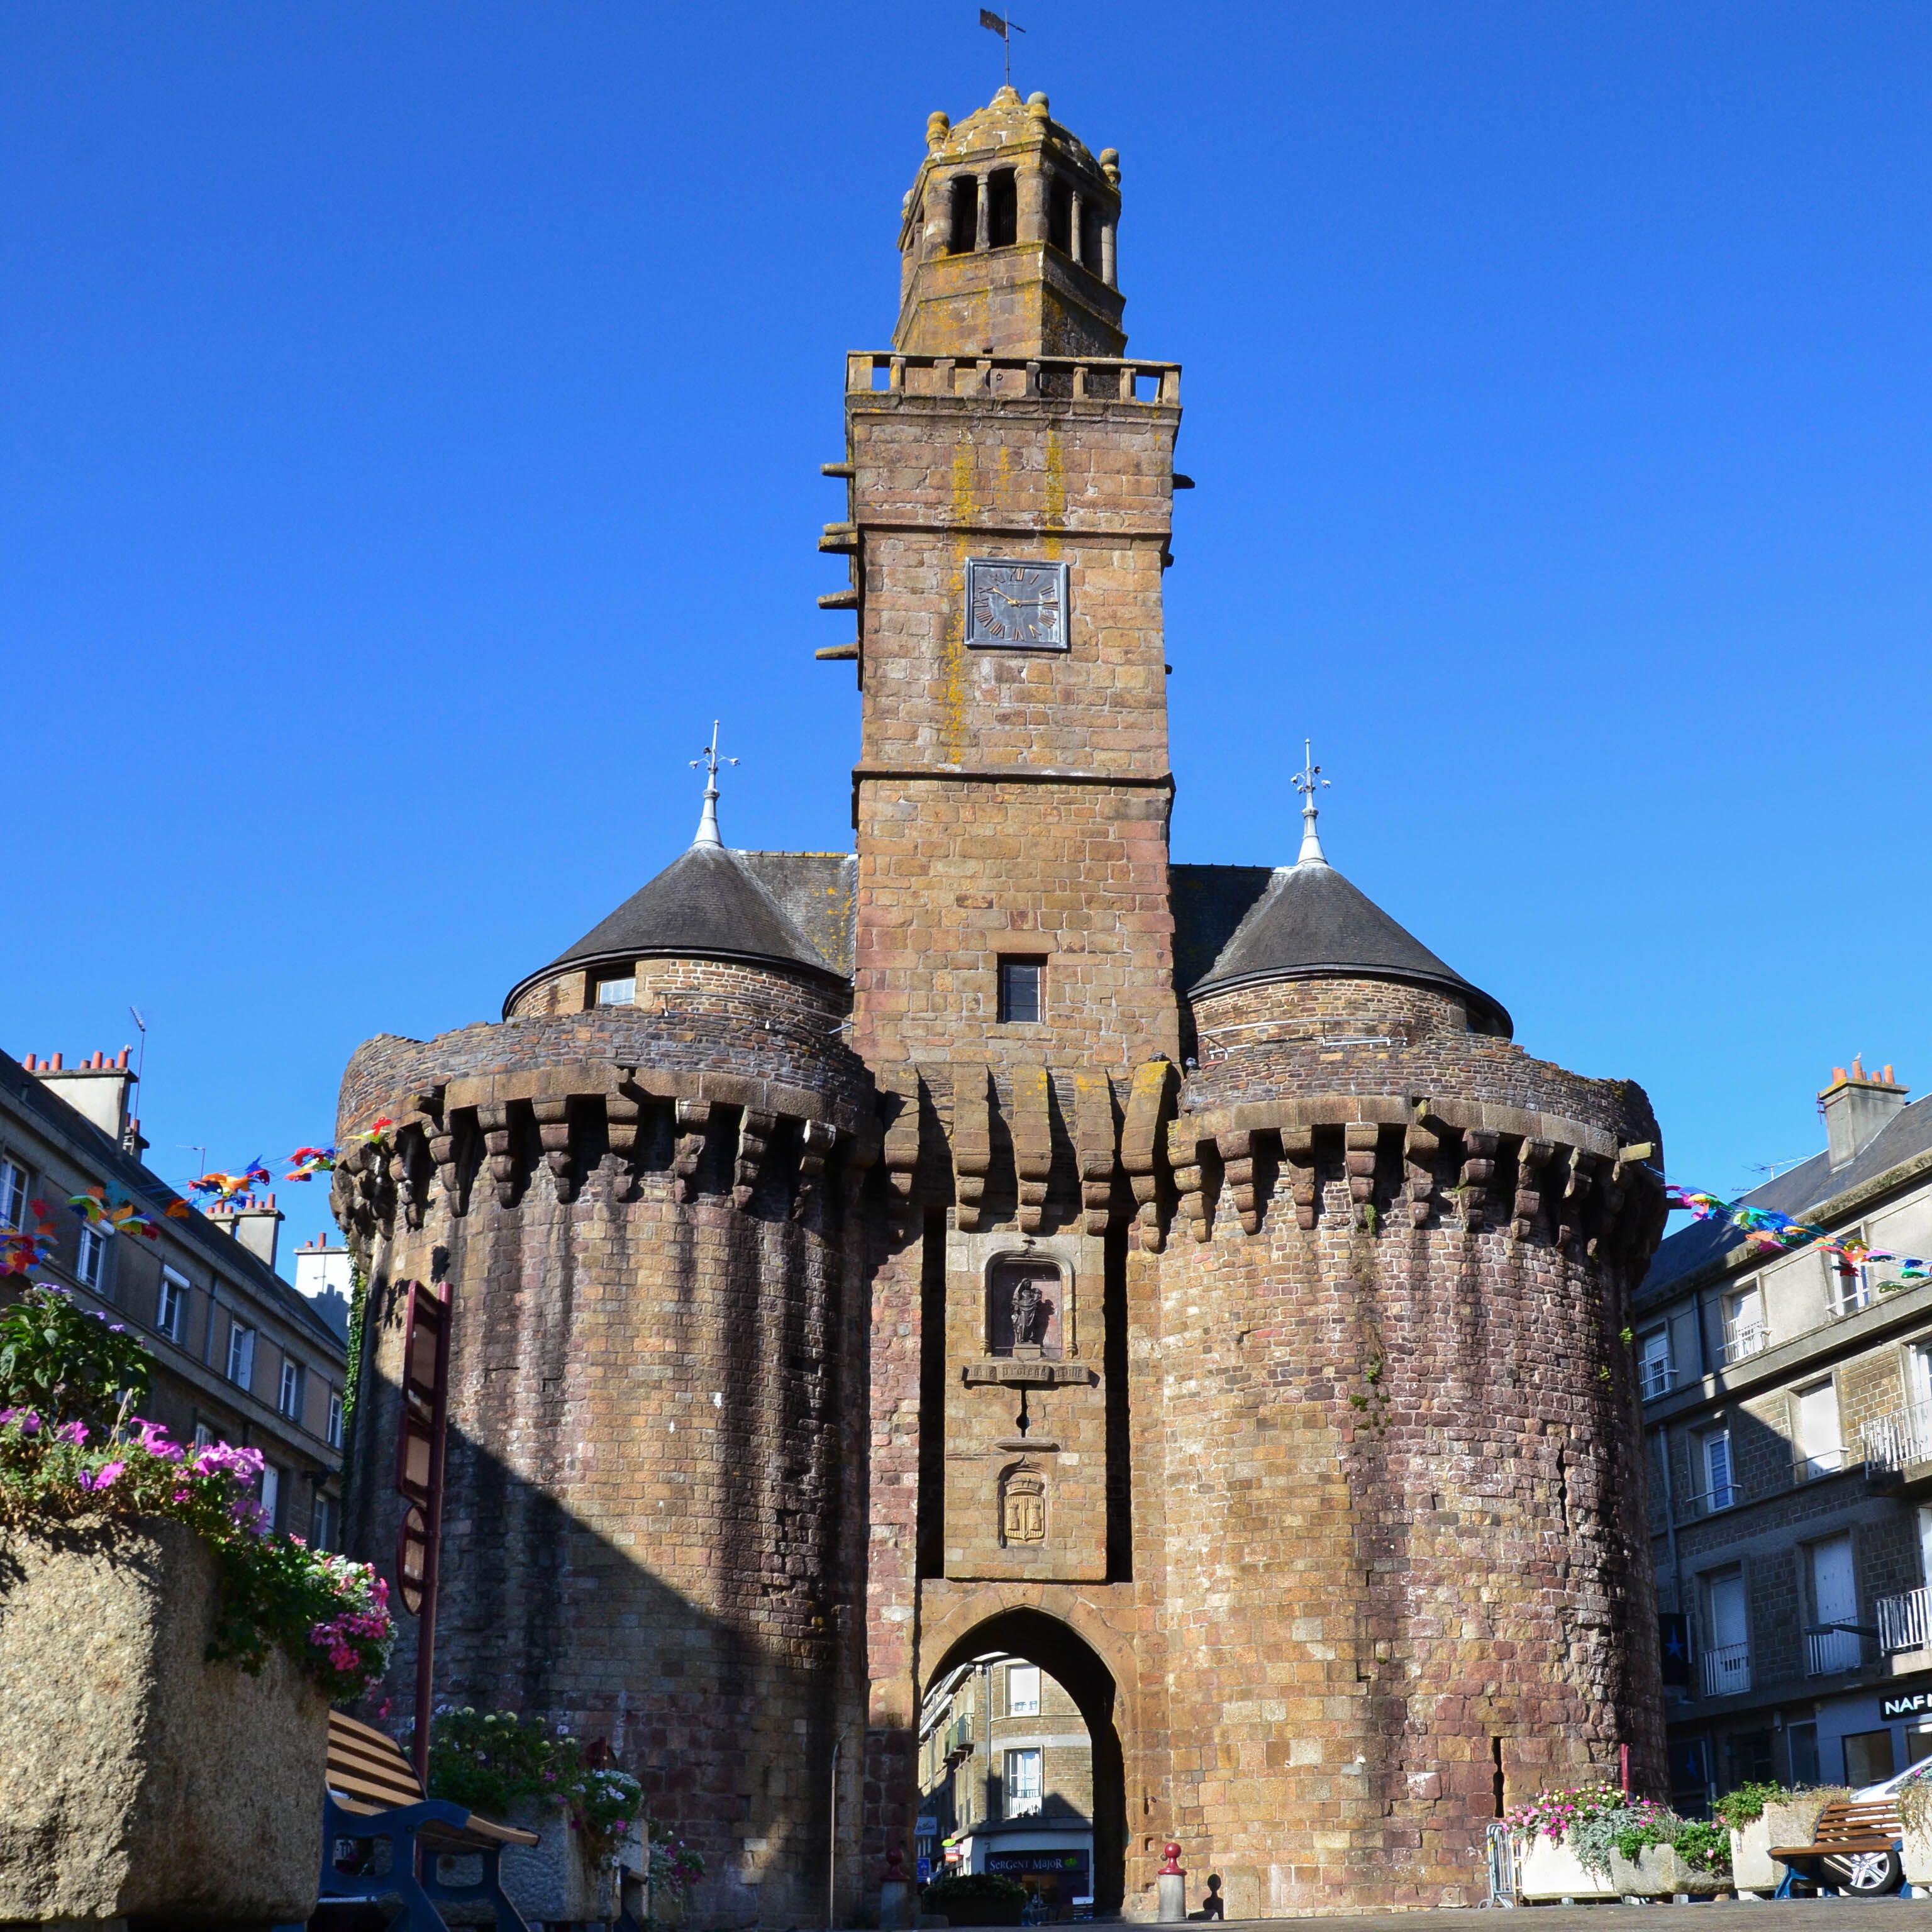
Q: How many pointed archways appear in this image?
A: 1